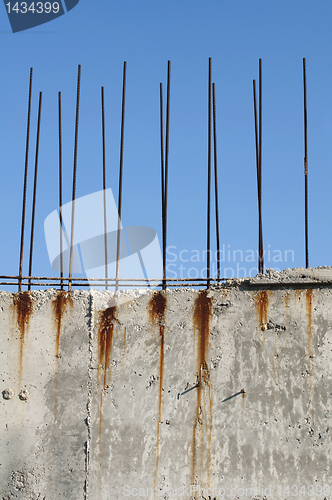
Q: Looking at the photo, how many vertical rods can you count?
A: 13